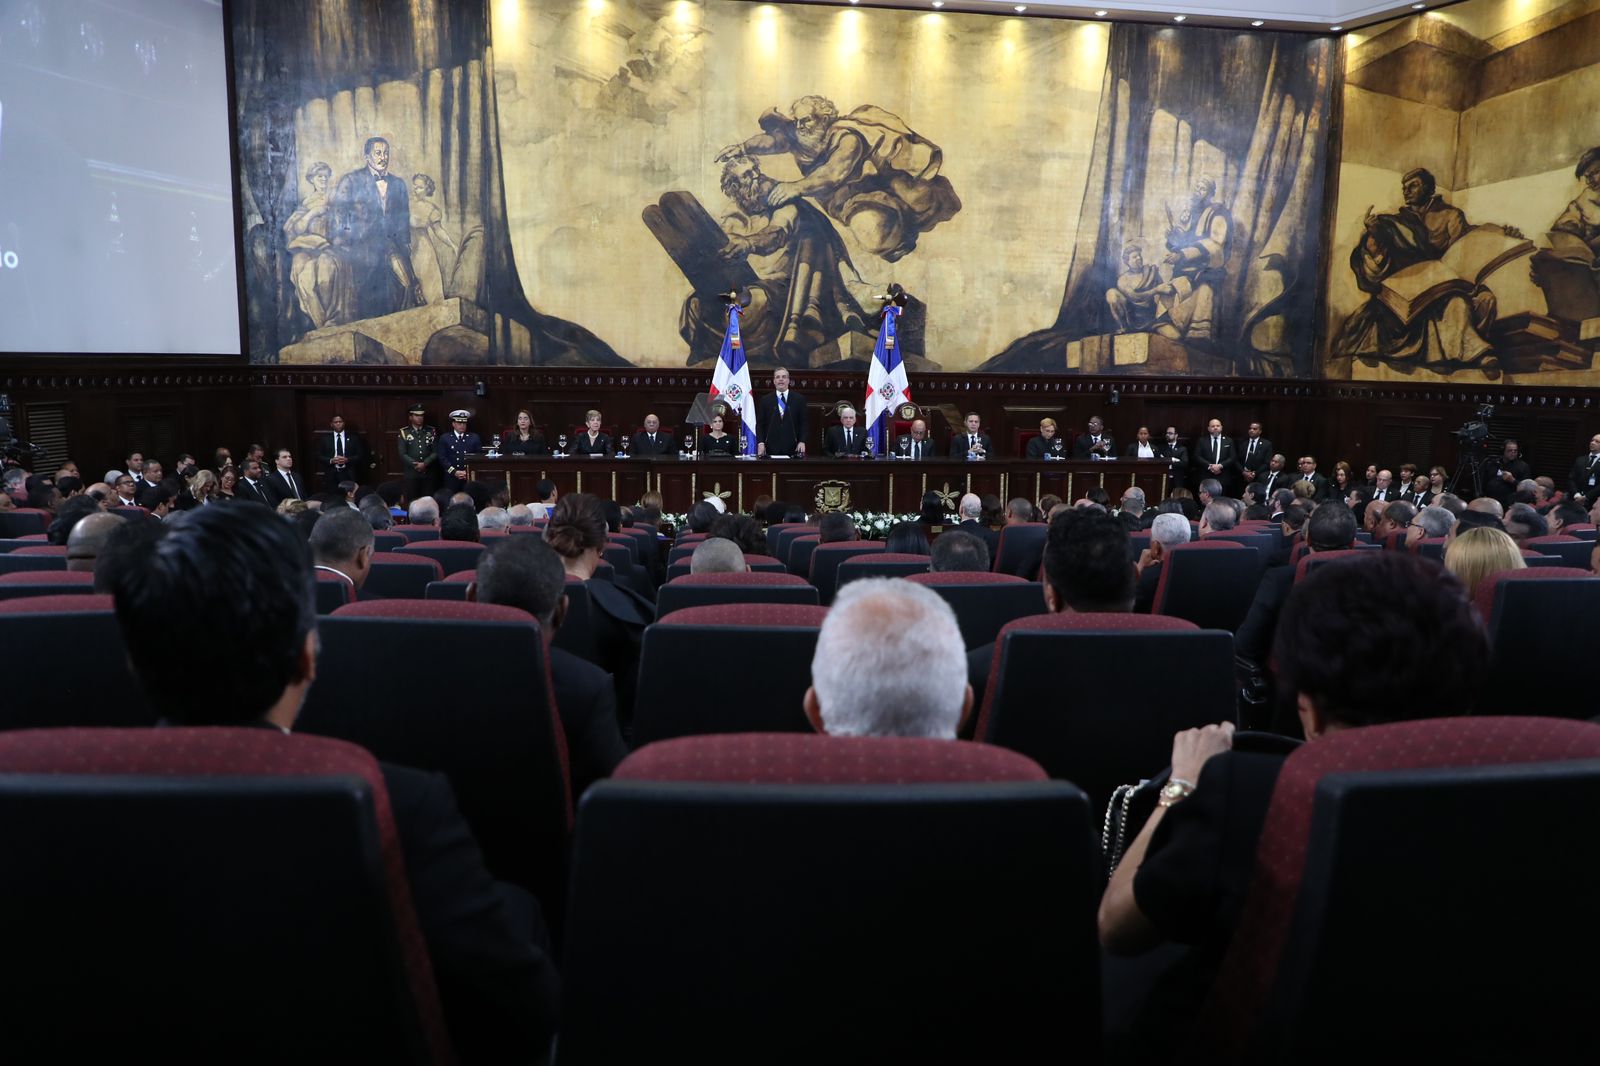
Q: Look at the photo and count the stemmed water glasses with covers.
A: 10